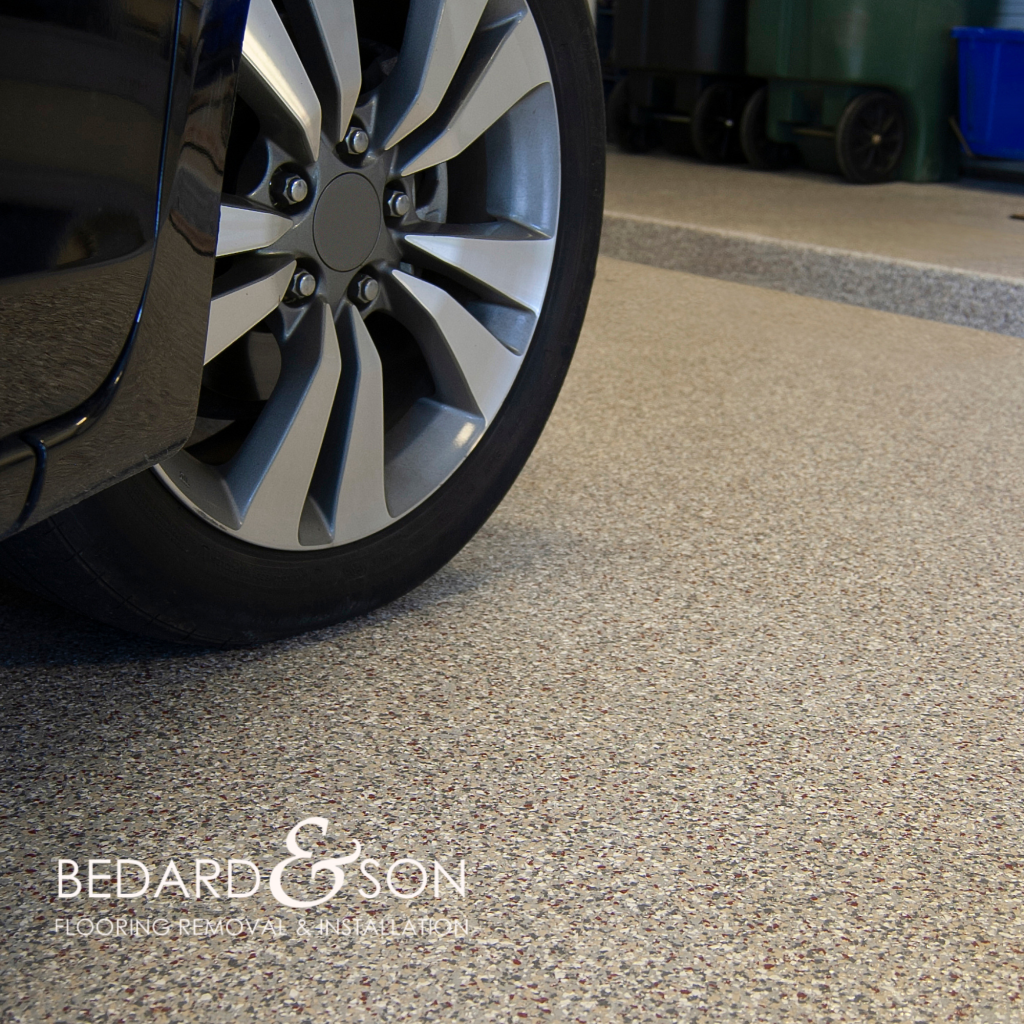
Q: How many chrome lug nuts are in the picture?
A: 5